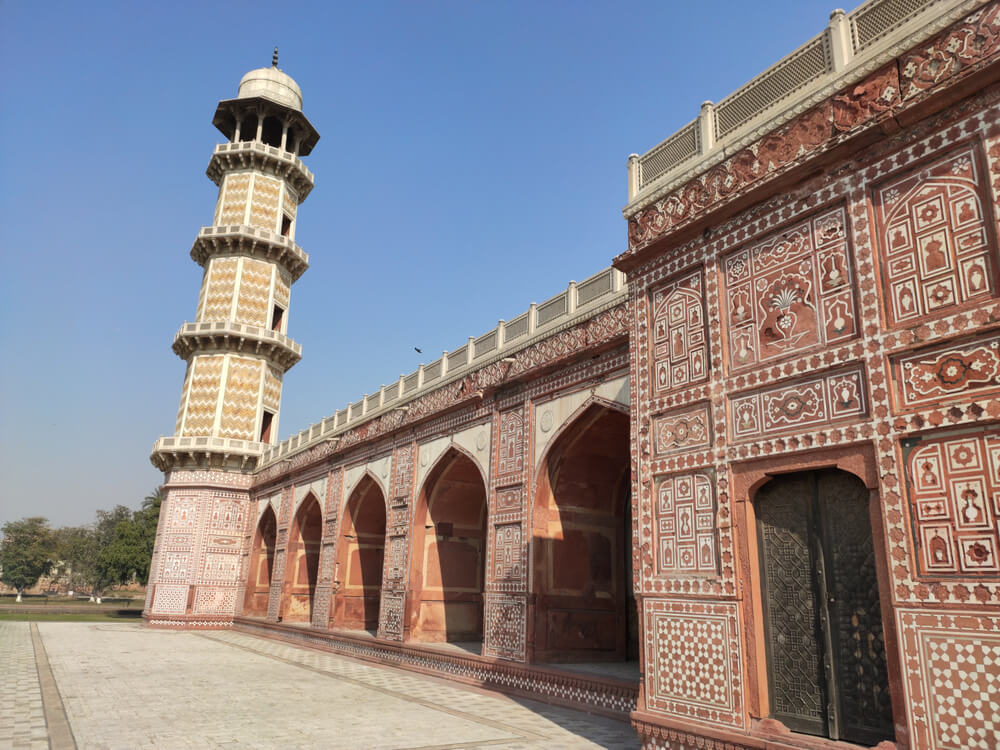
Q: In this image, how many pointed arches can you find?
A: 5